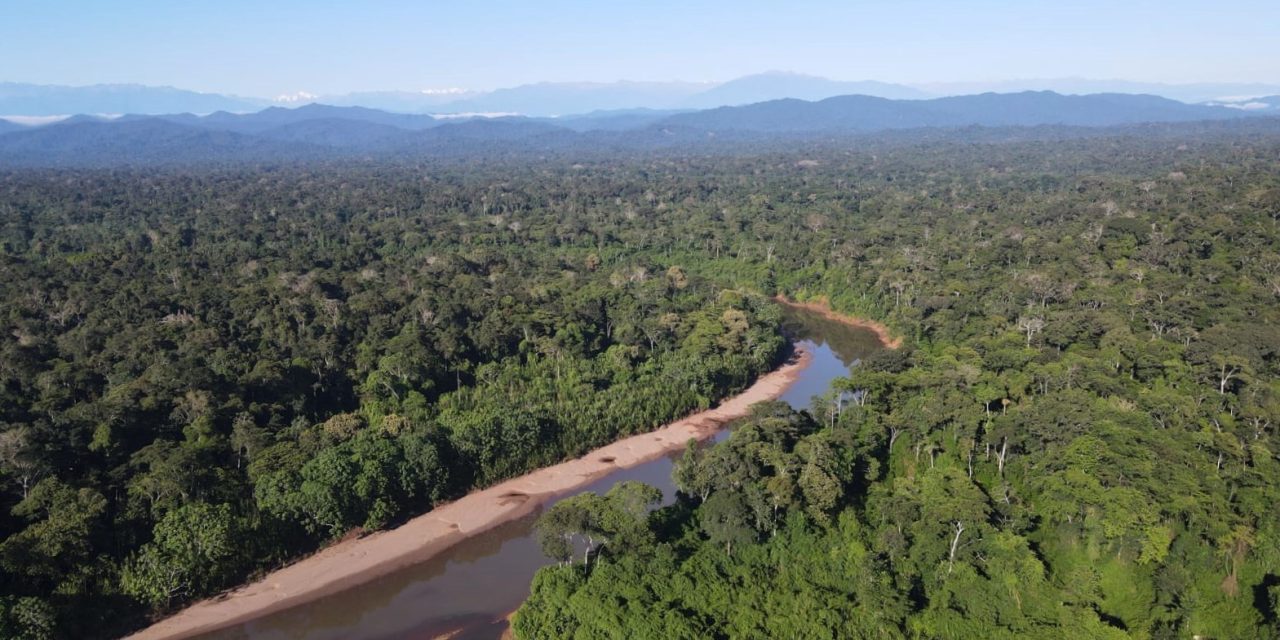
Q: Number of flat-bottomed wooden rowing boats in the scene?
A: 0